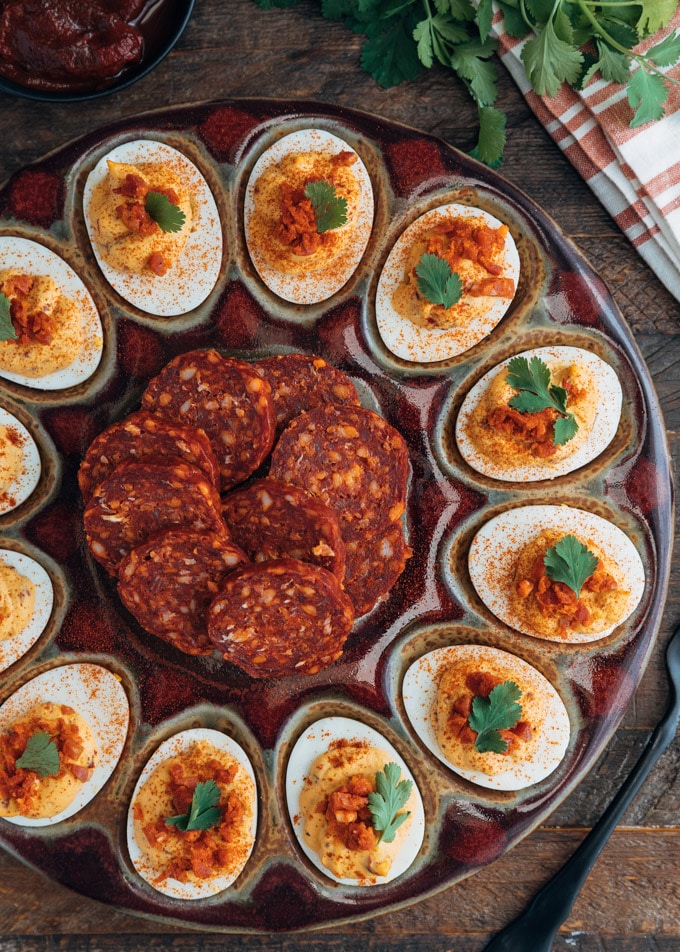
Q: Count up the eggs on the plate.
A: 12